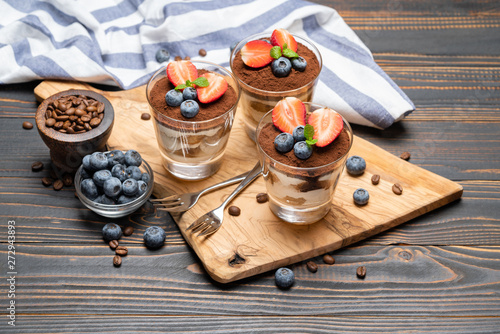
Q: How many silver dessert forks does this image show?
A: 2